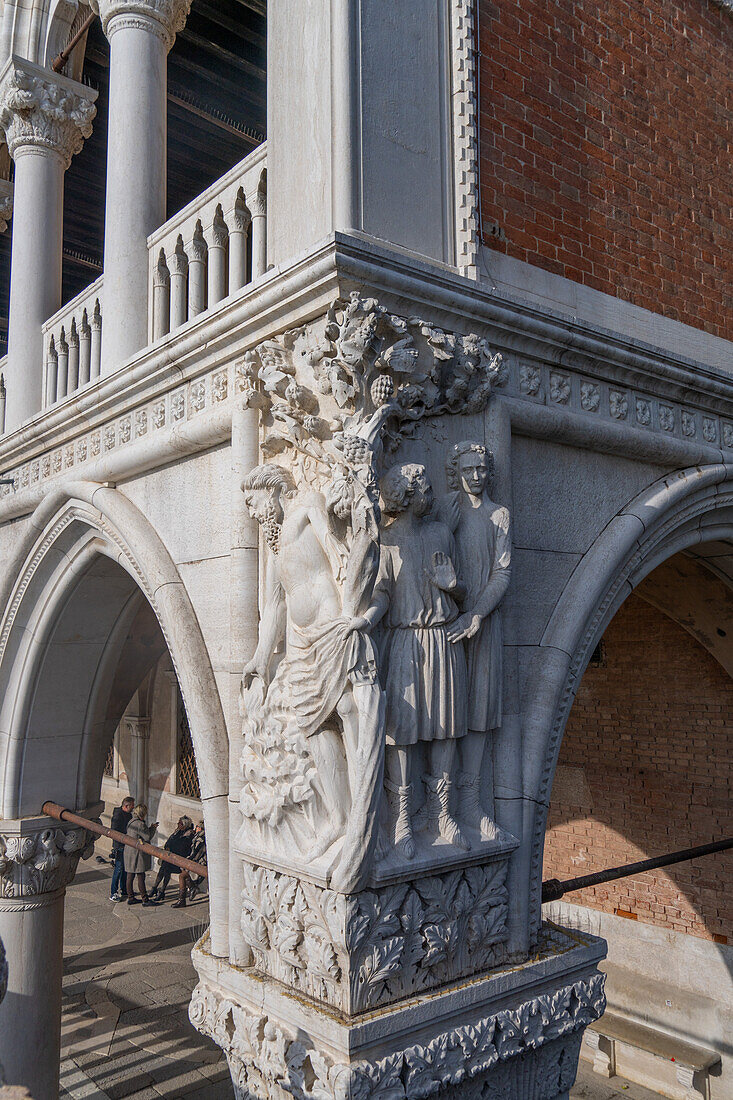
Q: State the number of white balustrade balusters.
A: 12